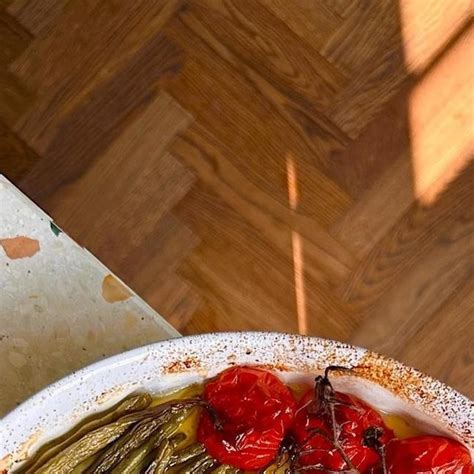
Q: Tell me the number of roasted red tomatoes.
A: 3